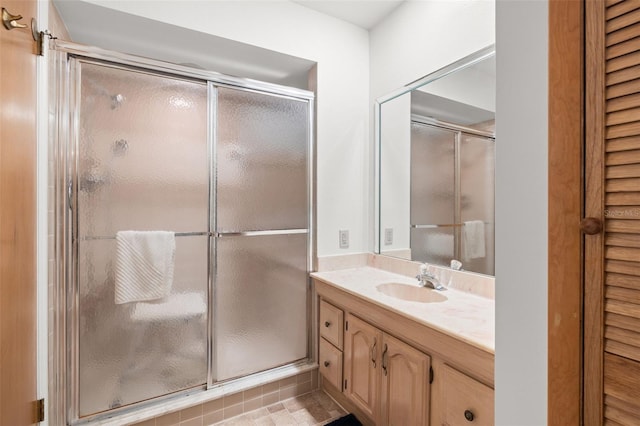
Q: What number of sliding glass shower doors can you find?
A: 2